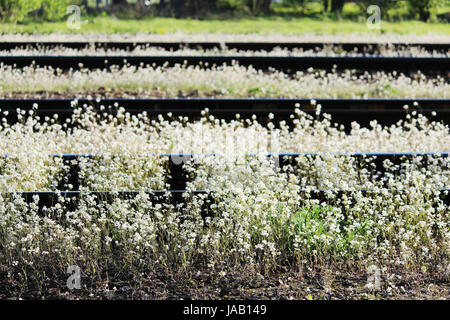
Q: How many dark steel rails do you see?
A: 5